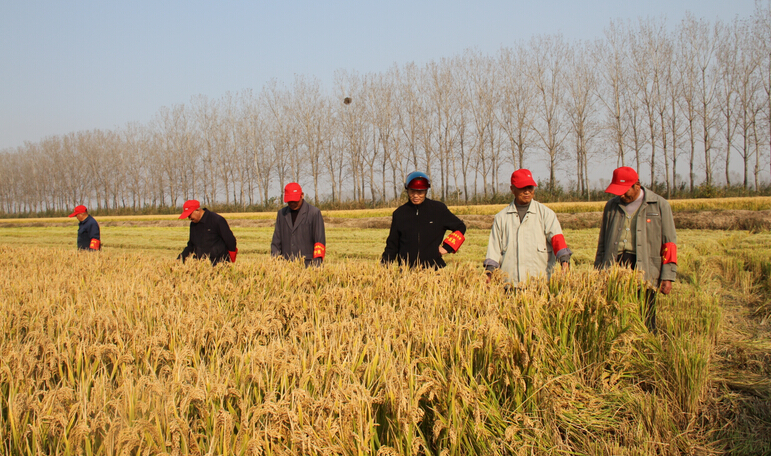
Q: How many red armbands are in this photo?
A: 6